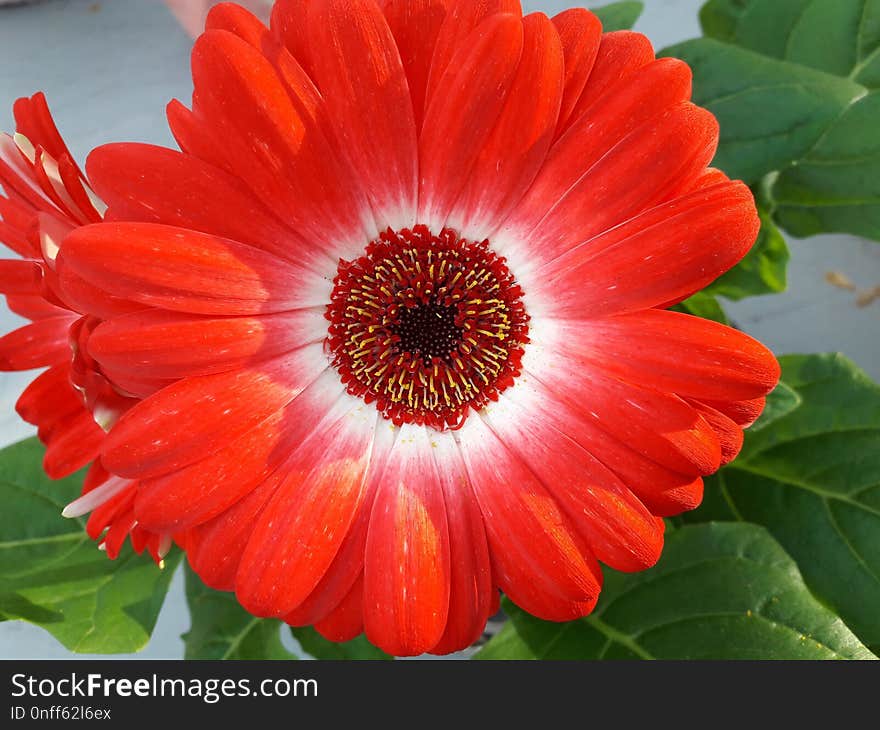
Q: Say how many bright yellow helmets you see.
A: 0